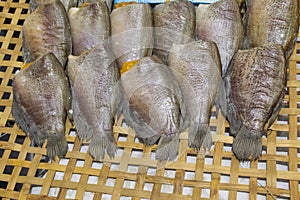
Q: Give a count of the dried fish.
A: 11